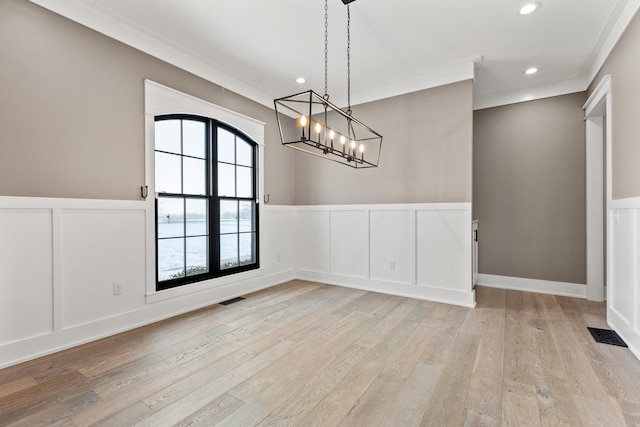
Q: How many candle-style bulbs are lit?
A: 6